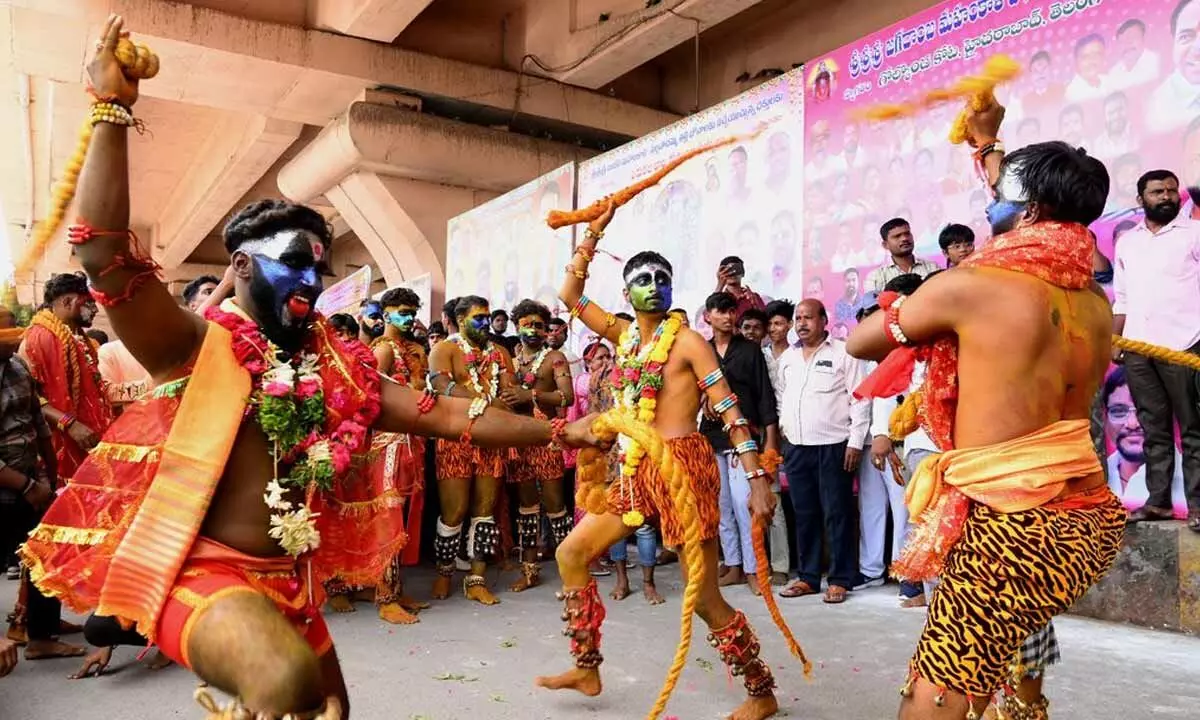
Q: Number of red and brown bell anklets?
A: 2